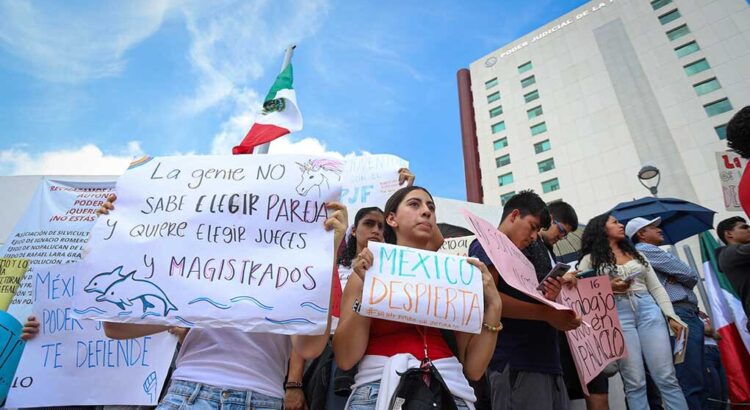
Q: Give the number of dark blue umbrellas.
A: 1